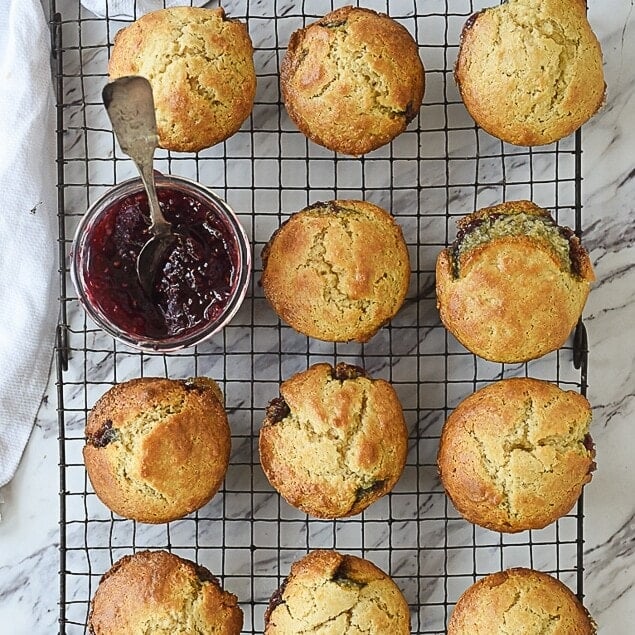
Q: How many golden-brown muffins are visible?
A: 11